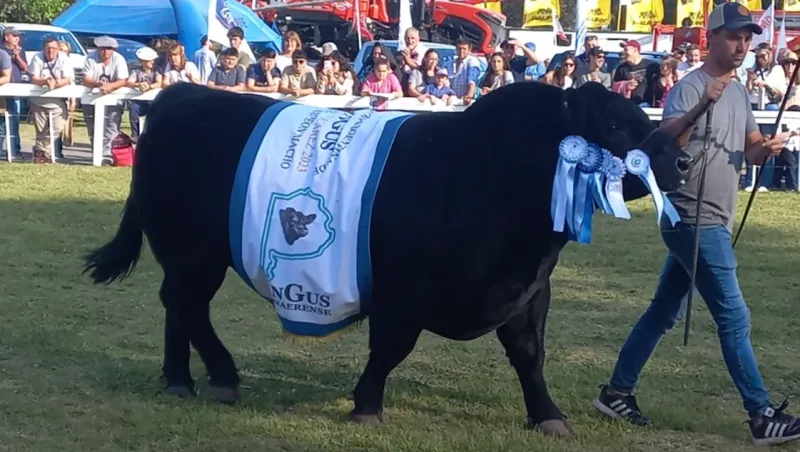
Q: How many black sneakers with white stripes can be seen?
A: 2